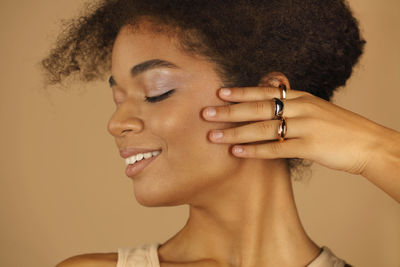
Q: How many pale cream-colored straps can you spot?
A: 2